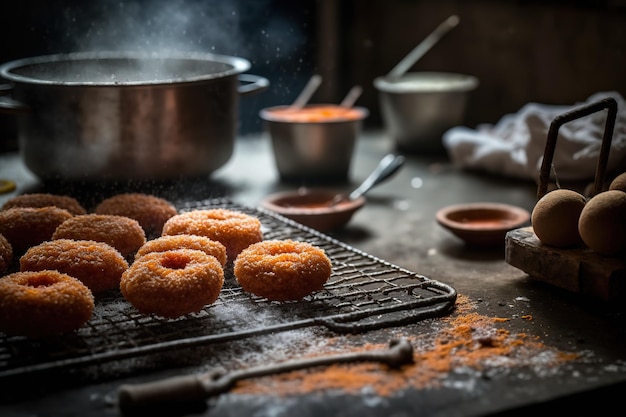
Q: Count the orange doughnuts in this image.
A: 11